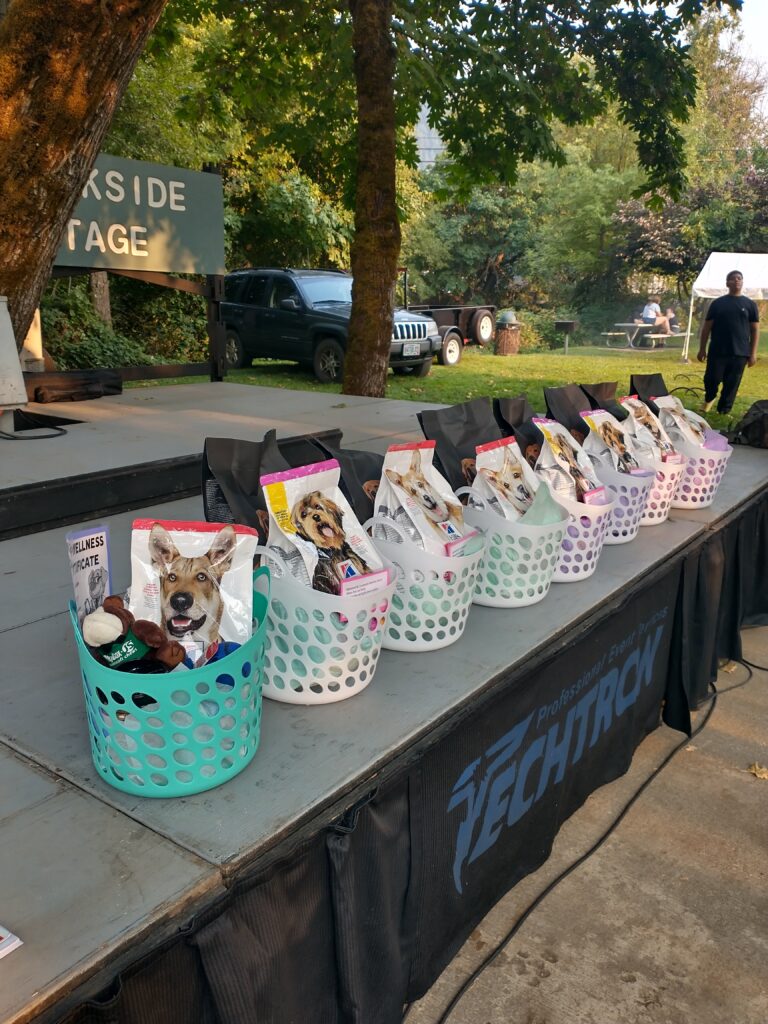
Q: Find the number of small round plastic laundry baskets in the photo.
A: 8